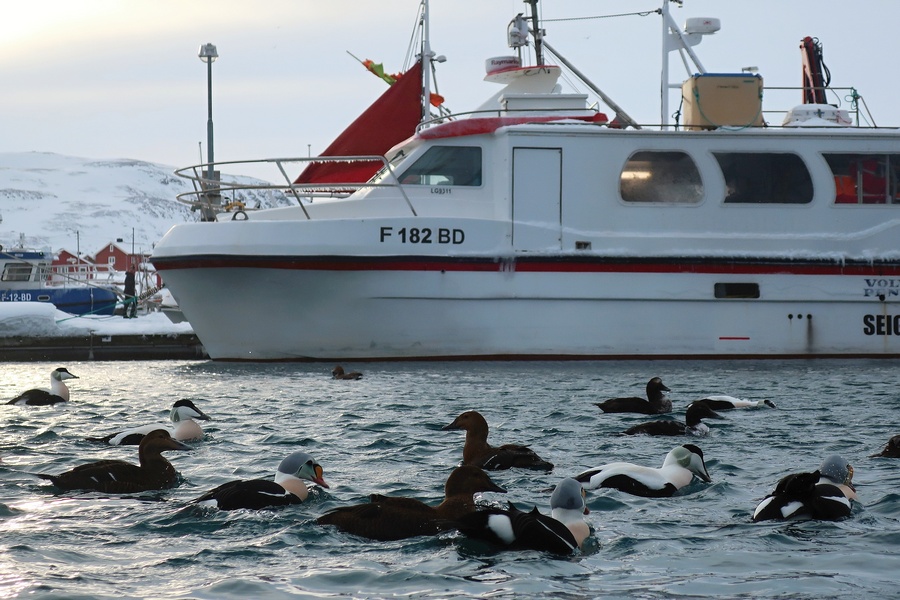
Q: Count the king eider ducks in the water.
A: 3